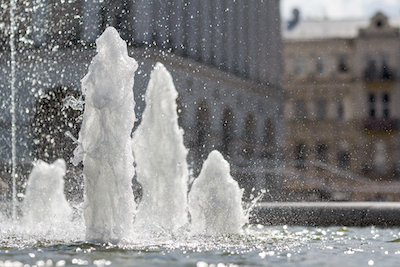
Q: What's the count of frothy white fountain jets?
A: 4